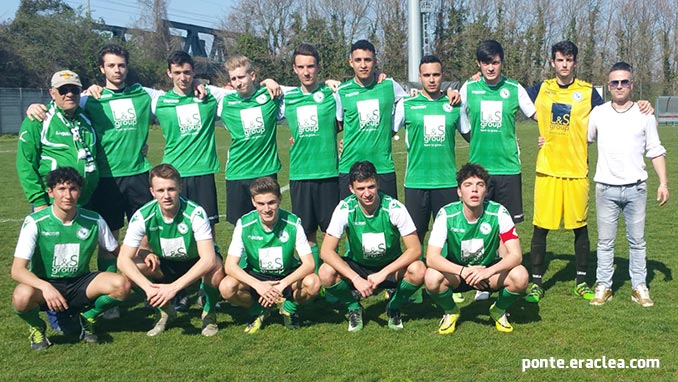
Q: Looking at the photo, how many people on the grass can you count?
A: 15